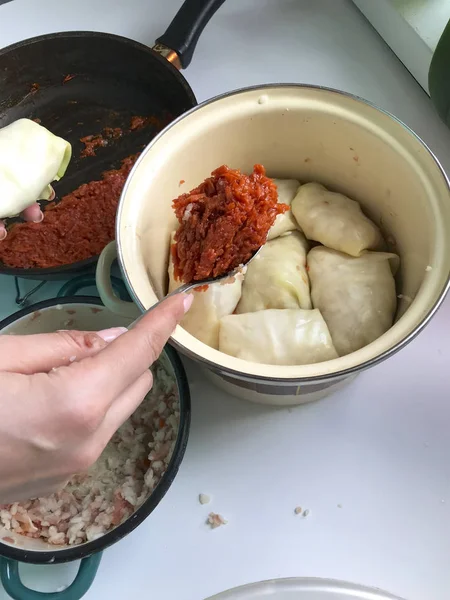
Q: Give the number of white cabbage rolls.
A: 7